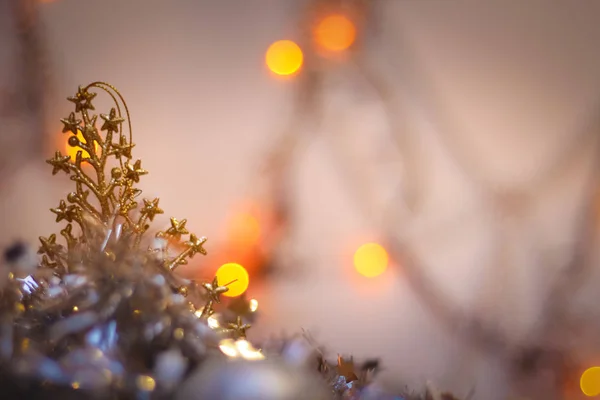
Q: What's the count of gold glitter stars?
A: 13